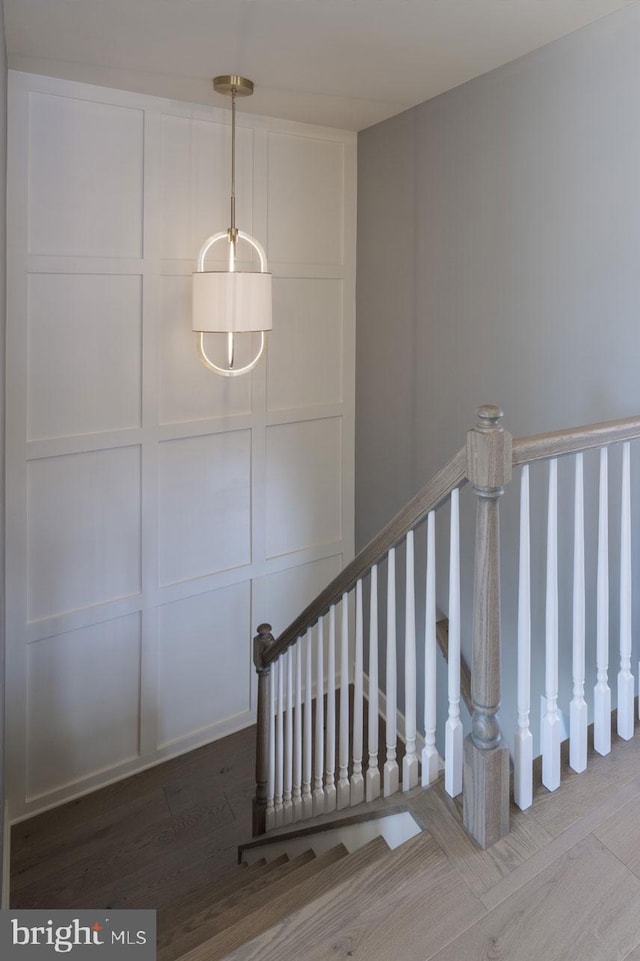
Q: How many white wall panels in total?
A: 12